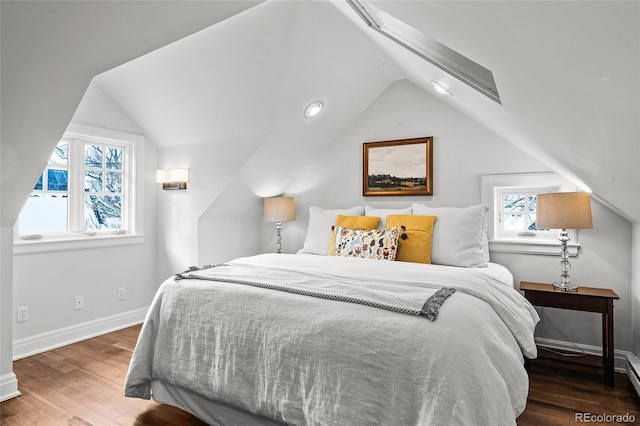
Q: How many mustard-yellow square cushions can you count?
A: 2